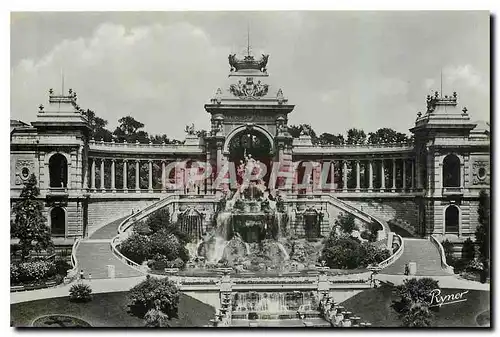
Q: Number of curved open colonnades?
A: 2